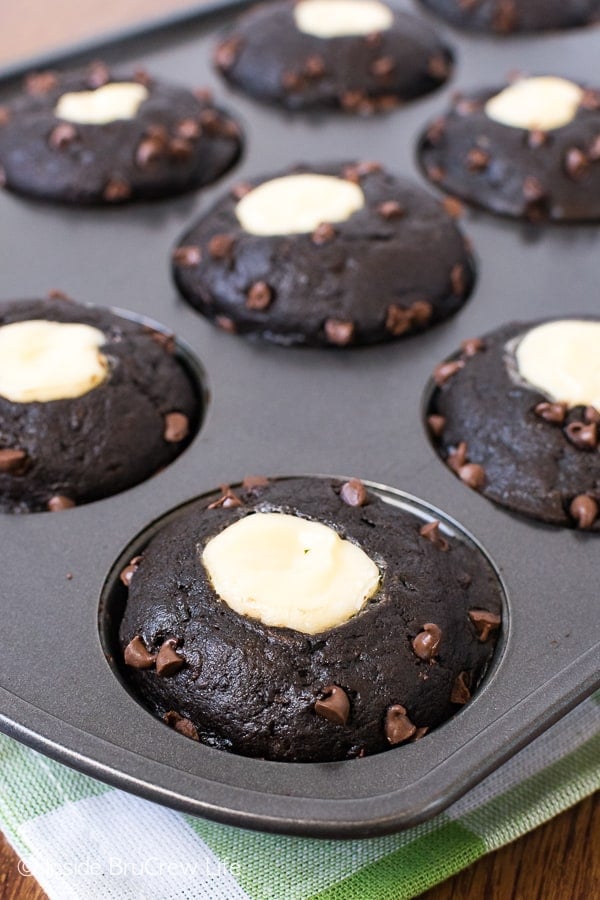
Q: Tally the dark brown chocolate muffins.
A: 8